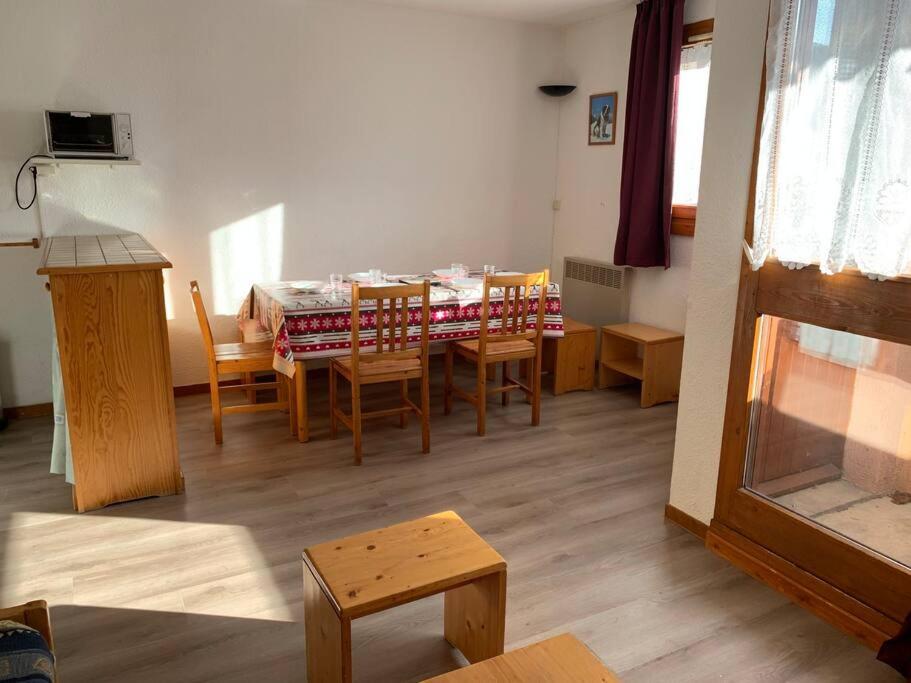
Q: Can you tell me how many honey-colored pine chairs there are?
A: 3